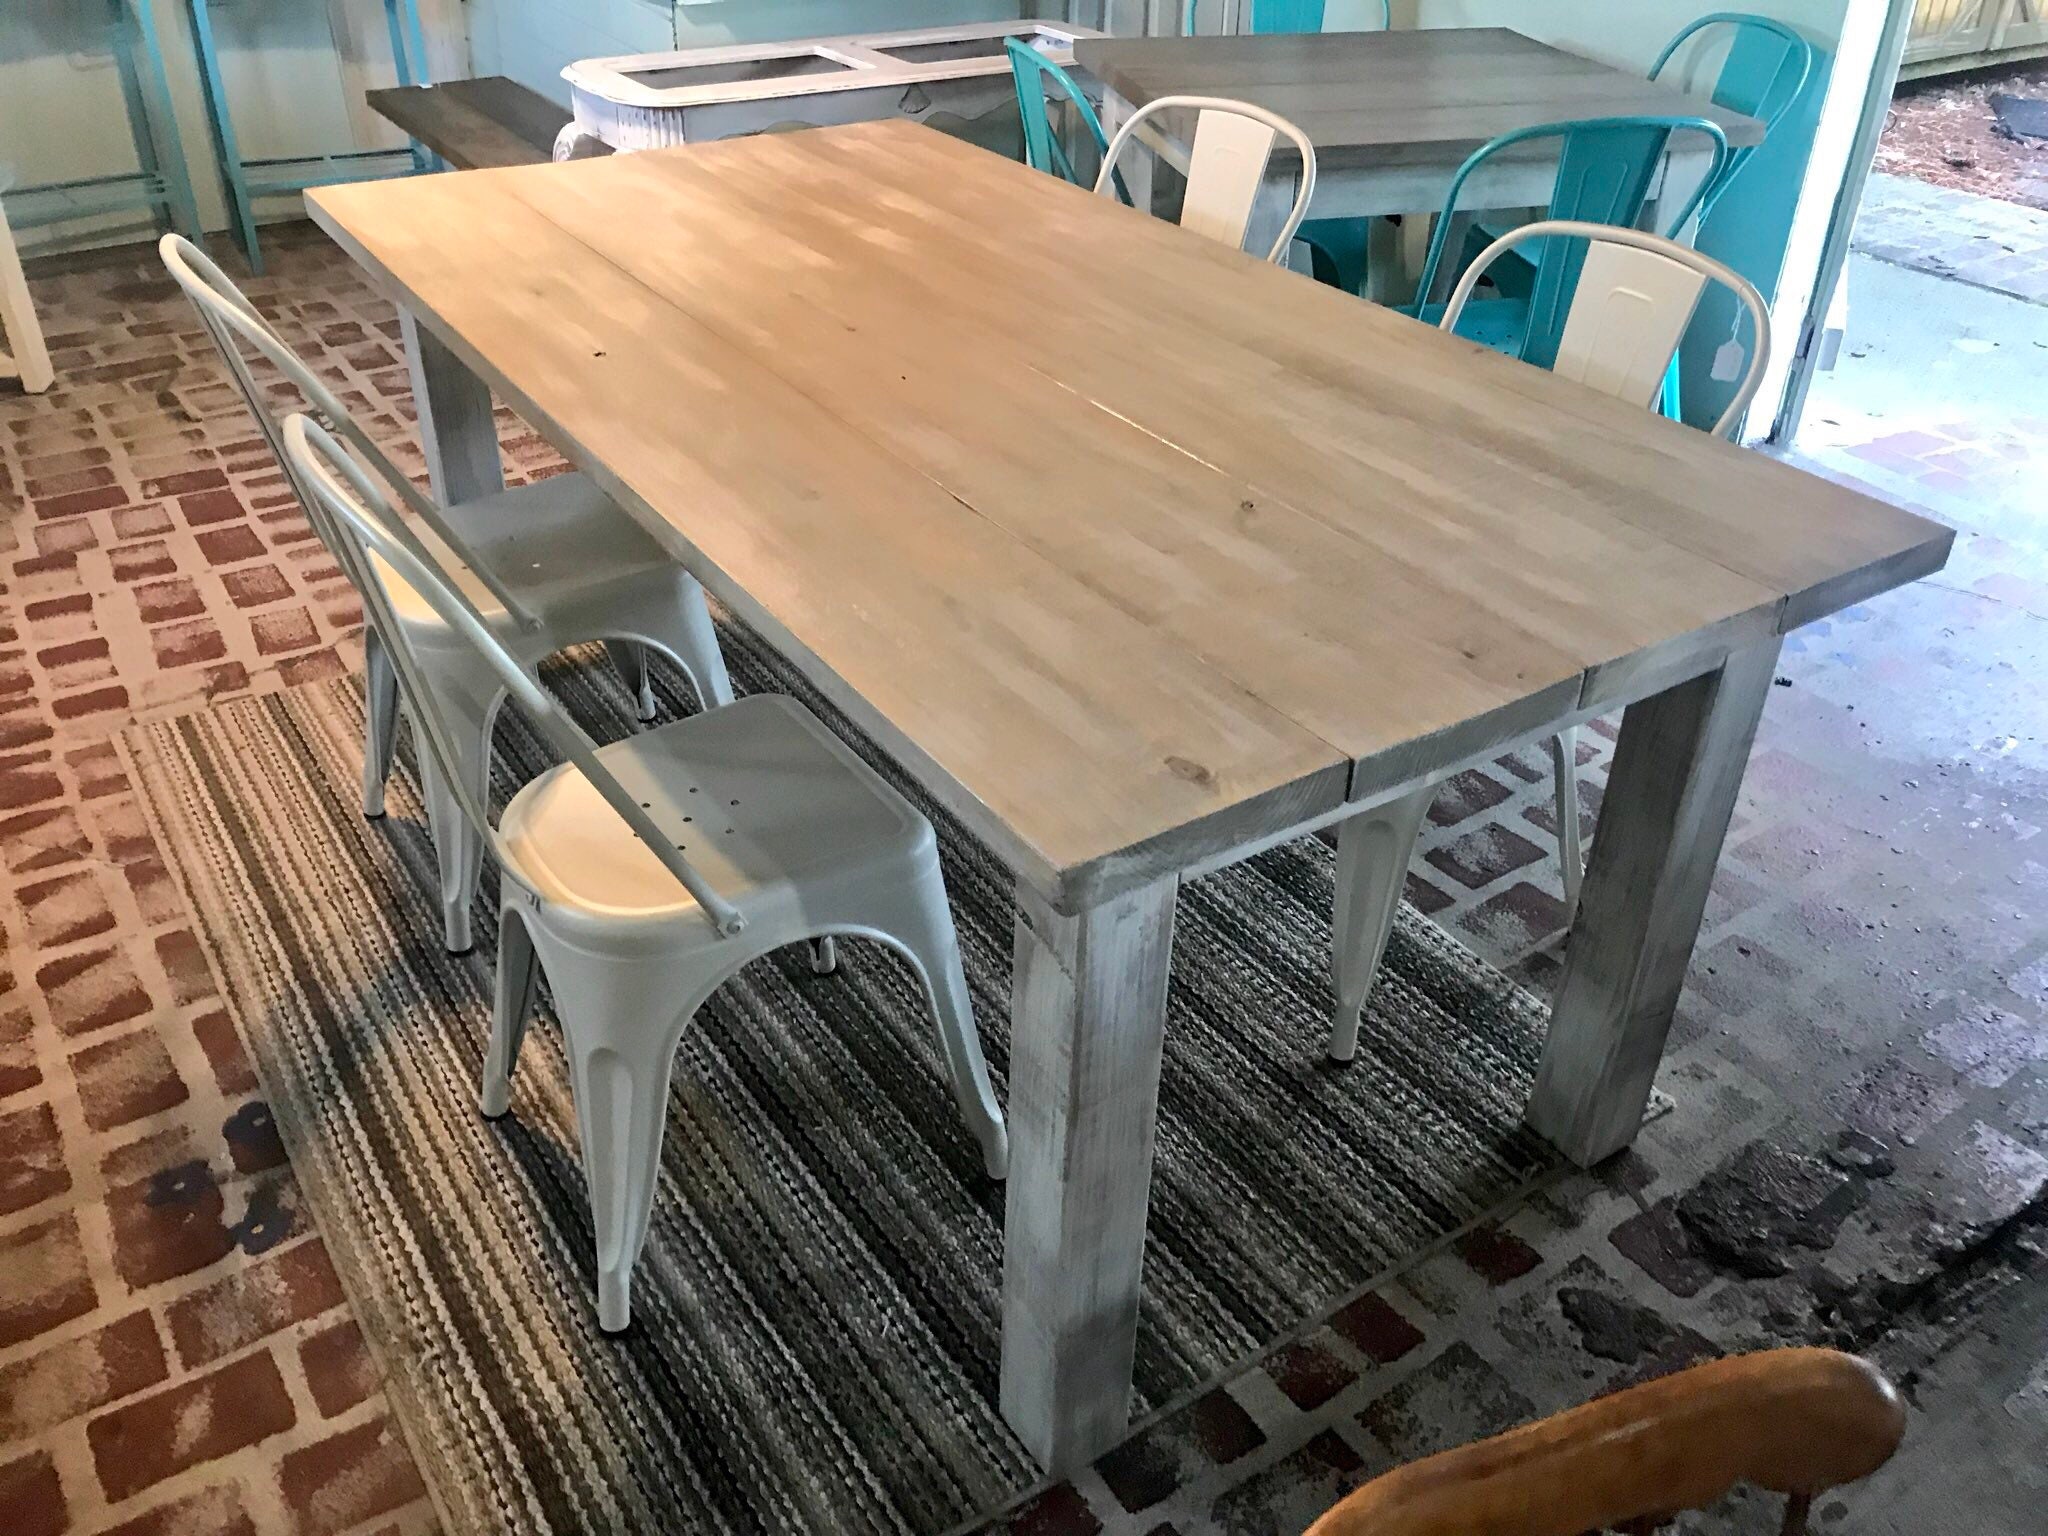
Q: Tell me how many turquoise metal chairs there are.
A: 4